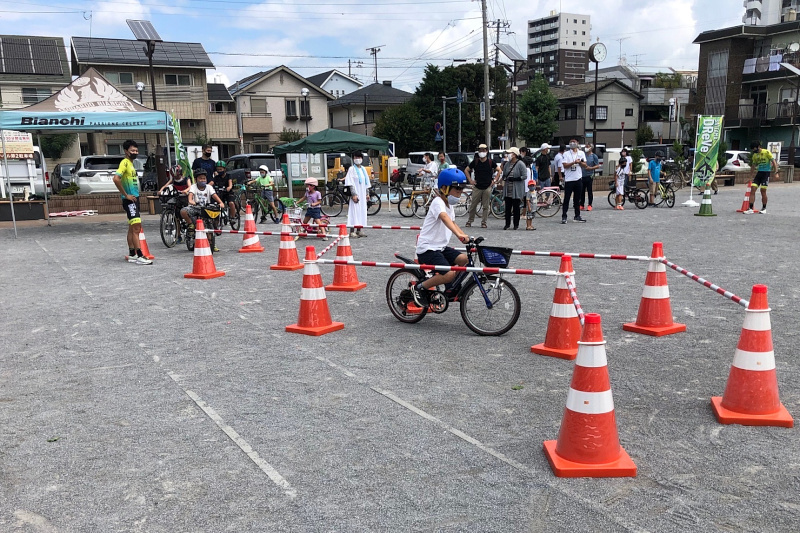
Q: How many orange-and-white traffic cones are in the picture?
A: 12